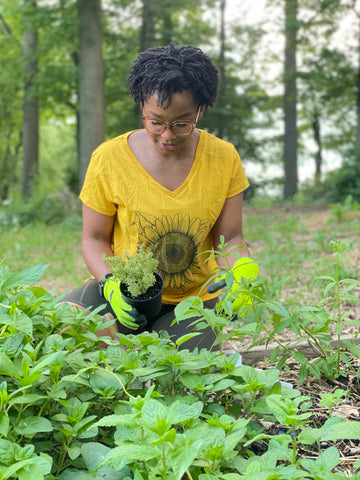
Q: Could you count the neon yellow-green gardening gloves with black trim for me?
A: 2